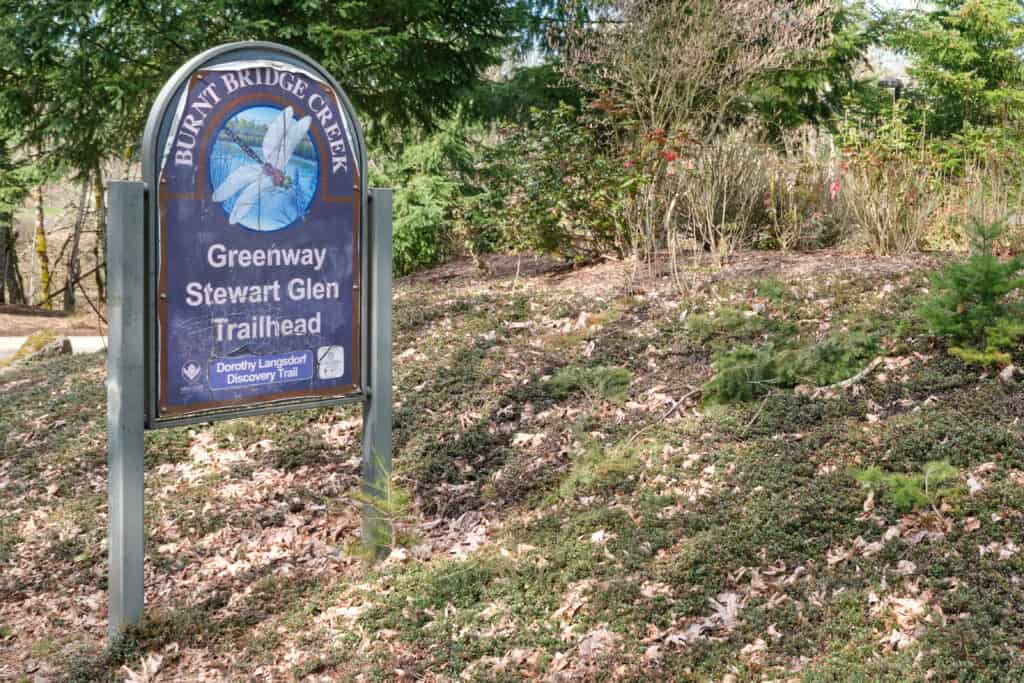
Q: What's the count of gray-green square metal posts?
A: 2